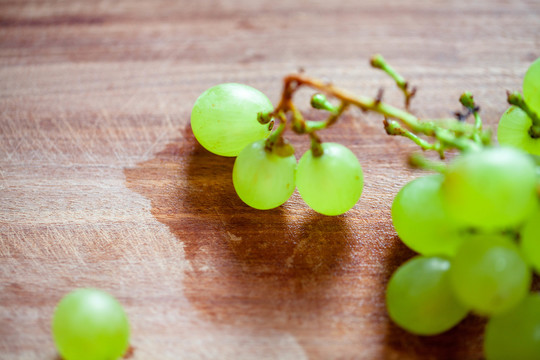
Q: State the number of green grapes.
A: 12